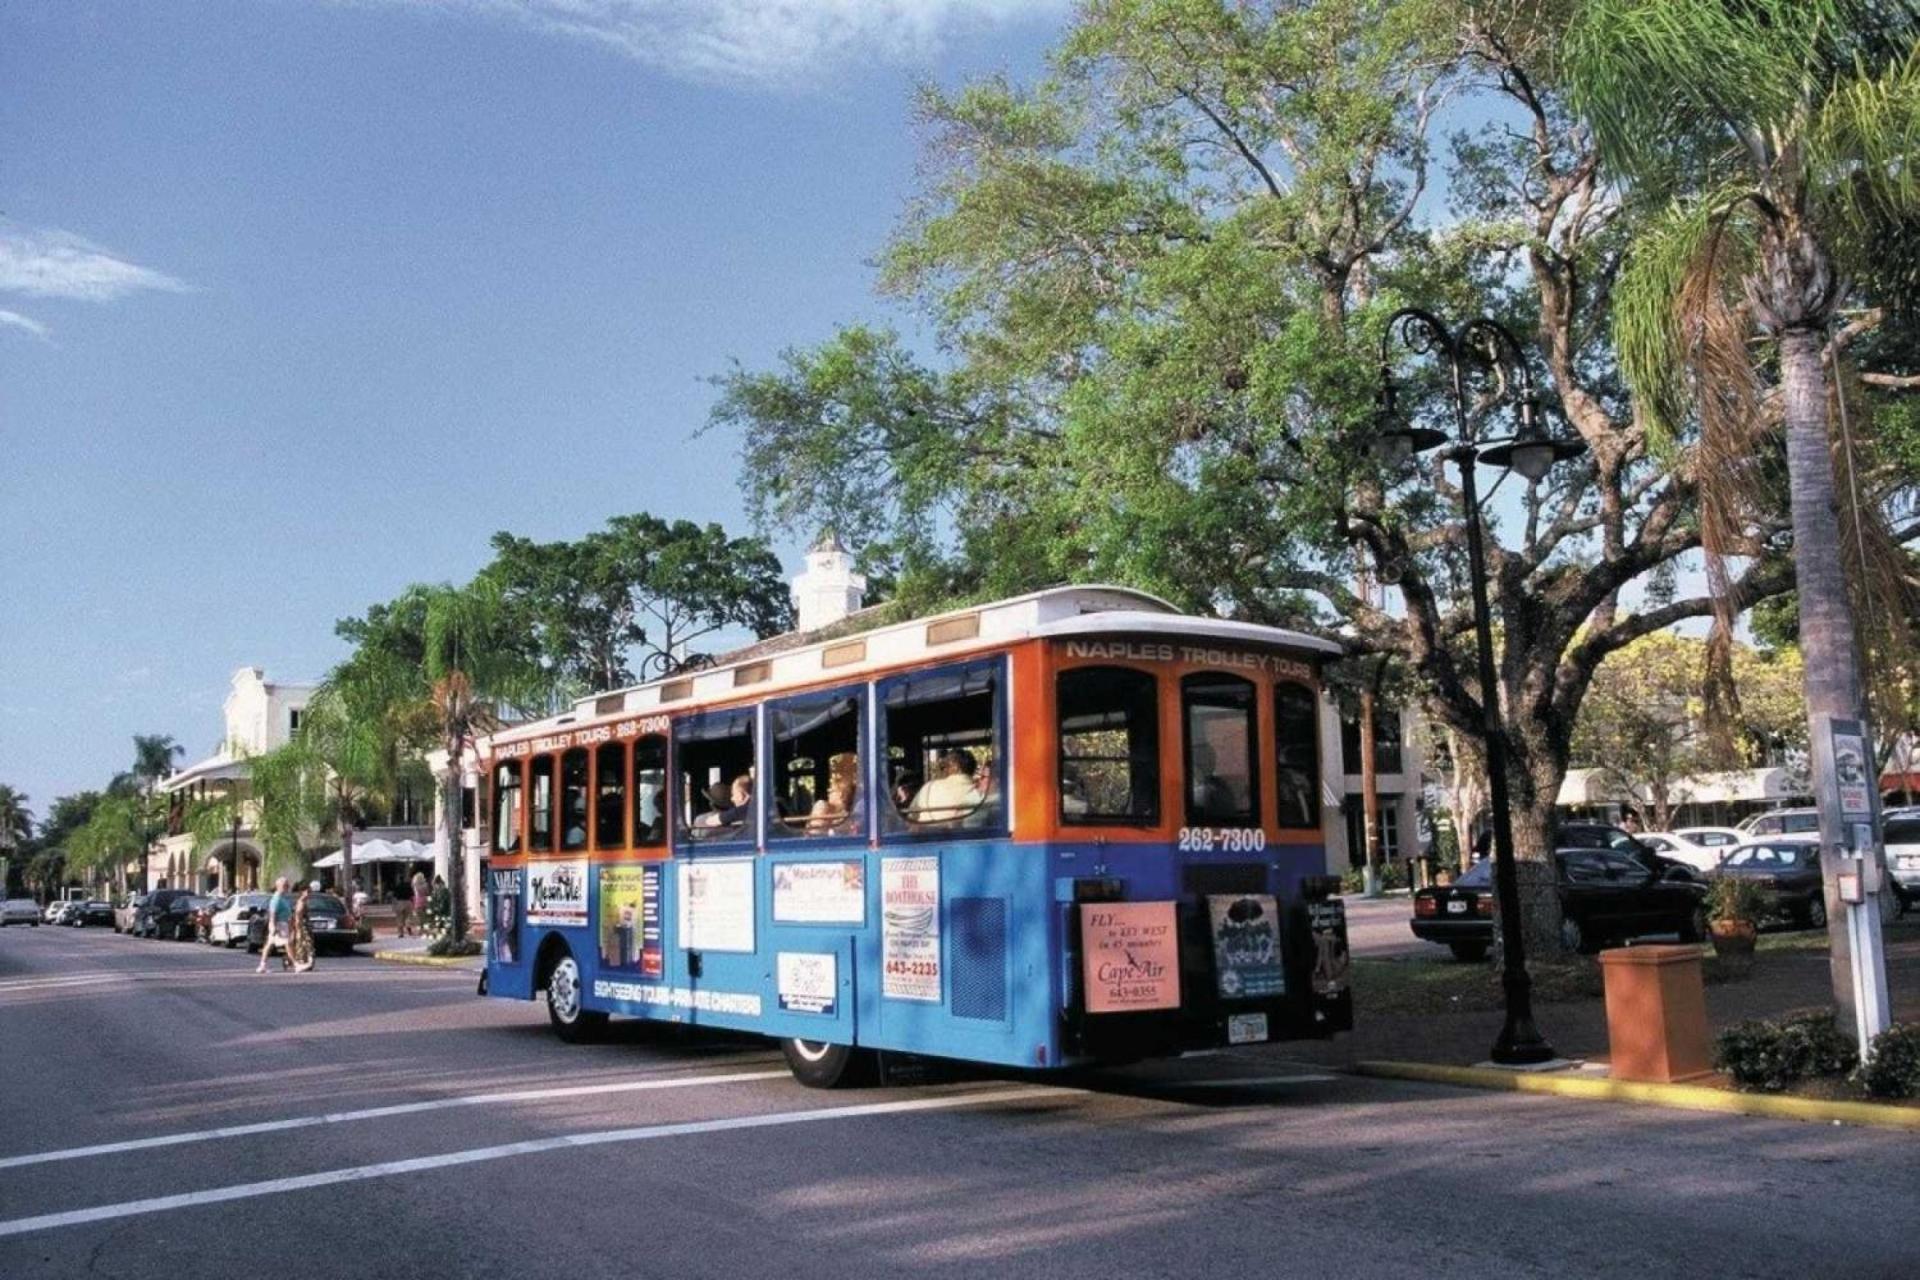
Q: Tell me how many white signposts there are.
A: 1